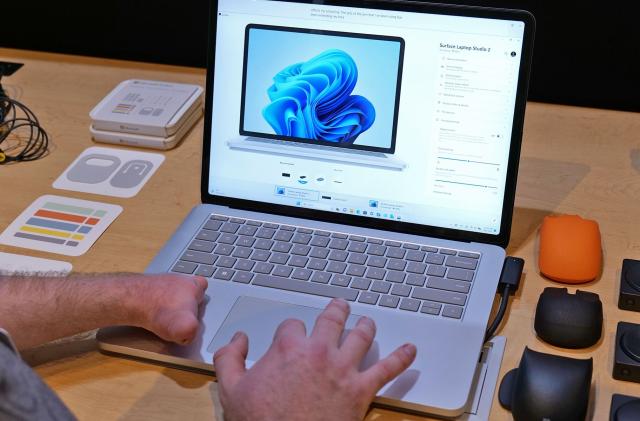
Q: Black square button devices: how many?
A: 3